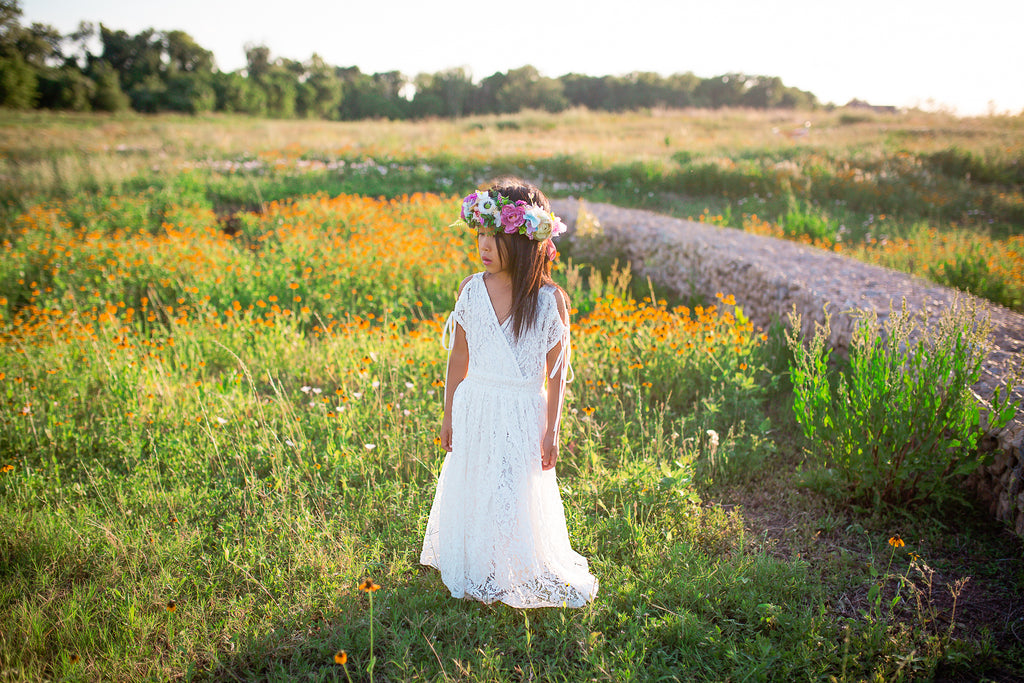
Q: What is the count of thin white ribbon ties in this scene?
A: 2